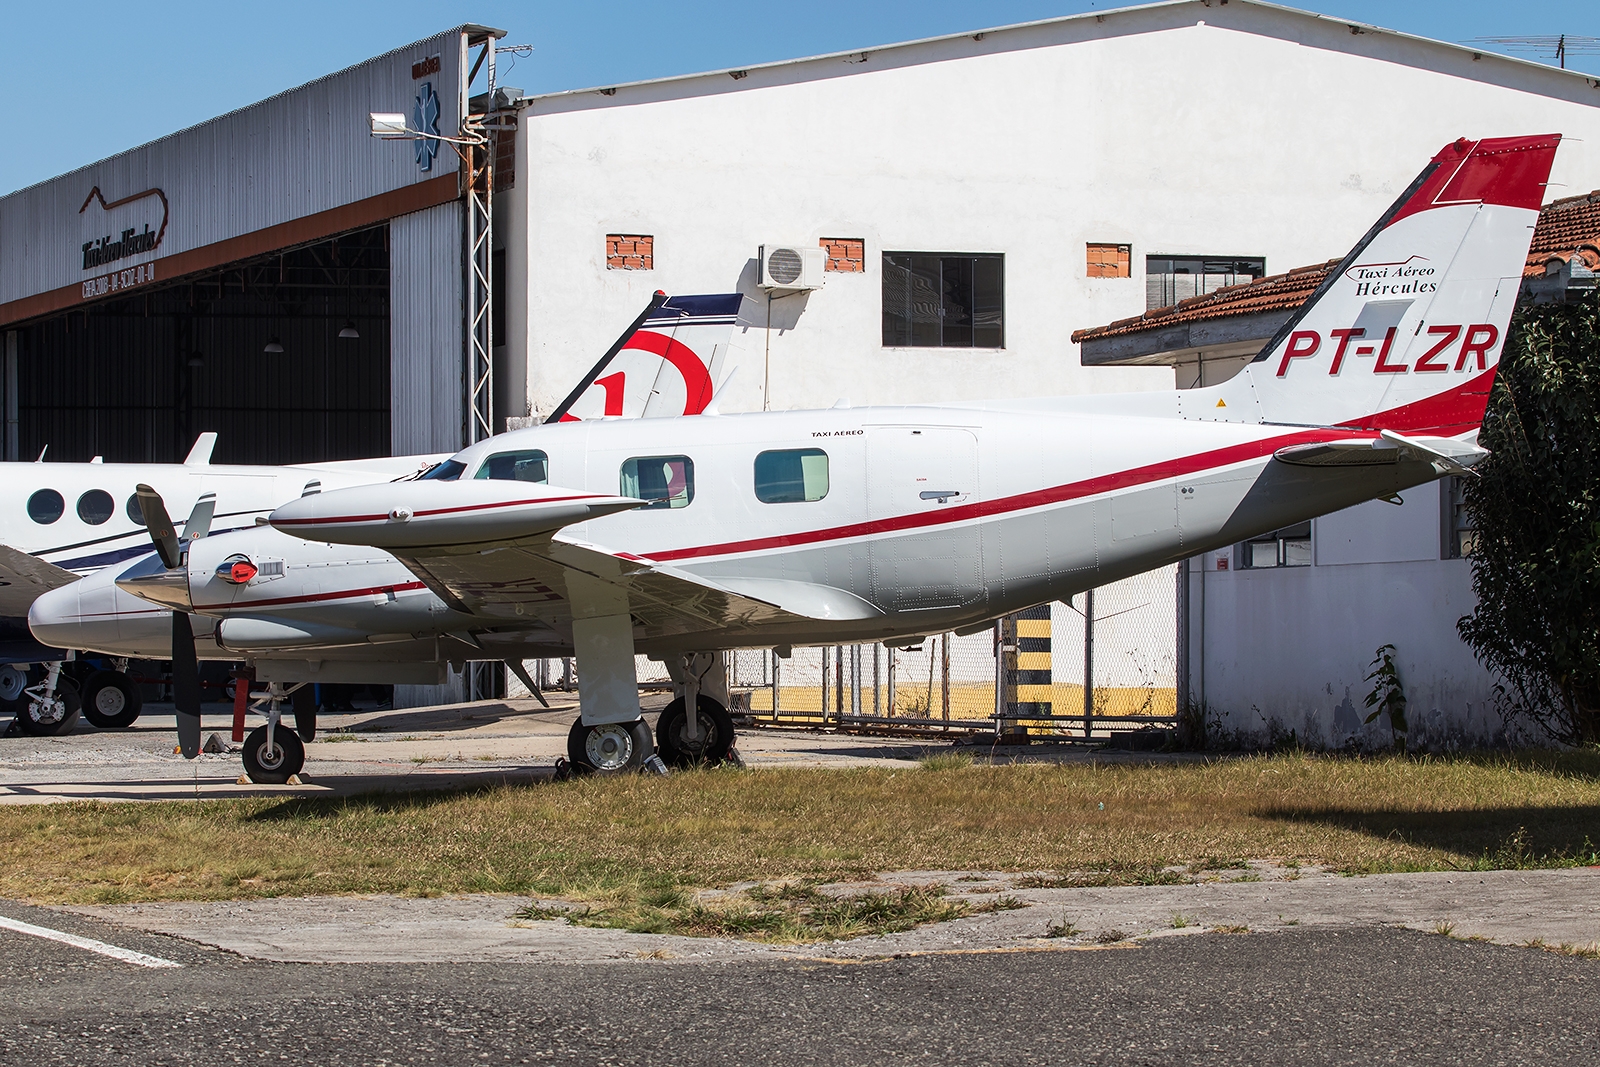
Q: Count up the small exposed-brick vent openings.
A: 3